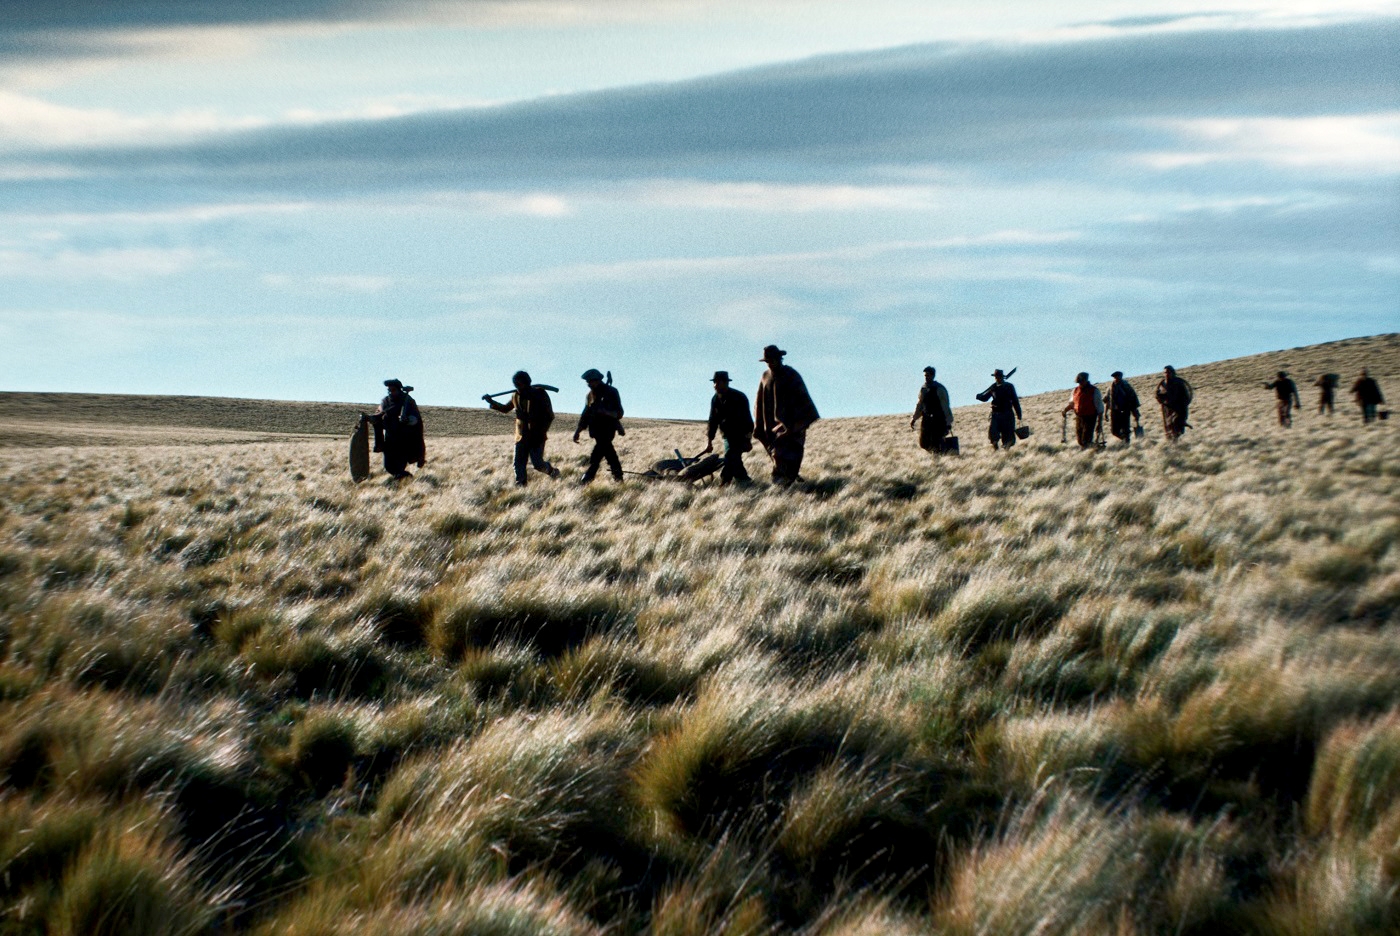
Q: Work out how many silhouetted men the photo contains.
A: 13